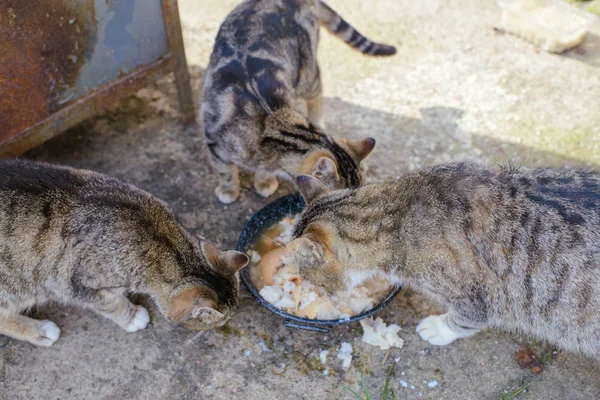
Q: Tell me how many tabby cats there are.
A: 3